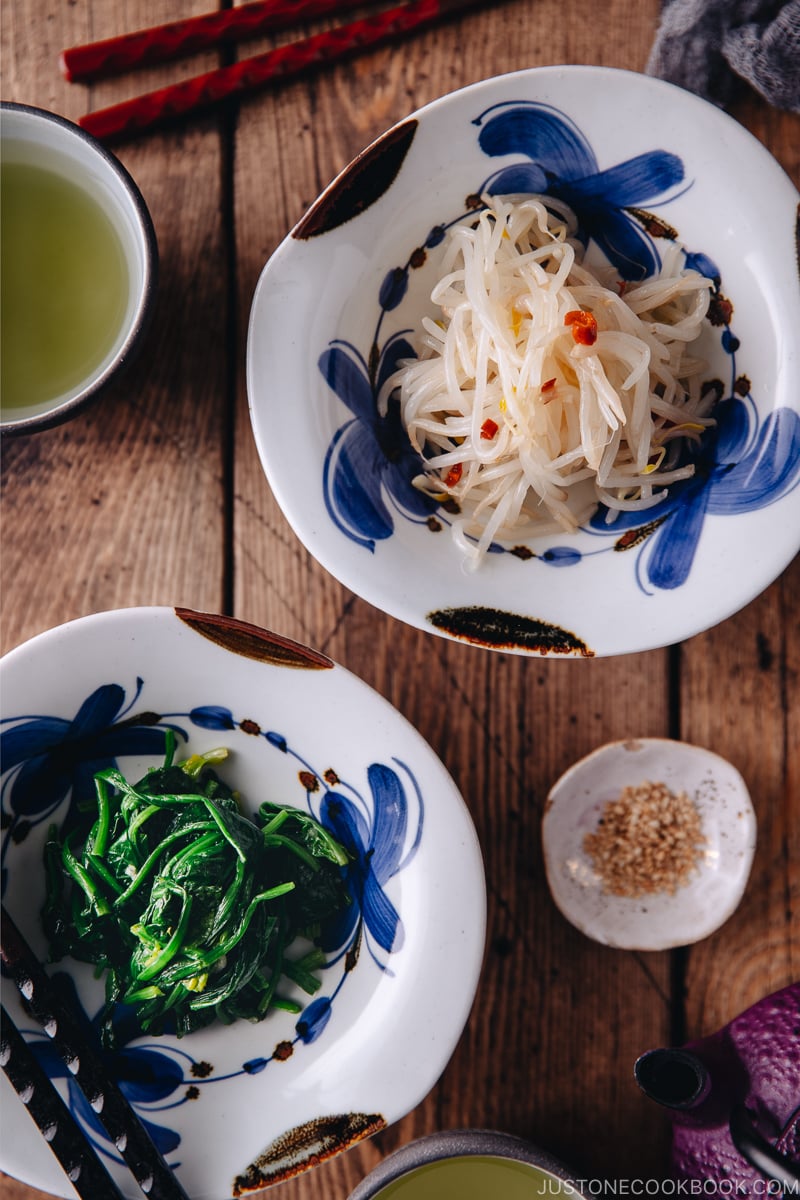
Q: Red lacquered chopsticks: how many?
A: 2